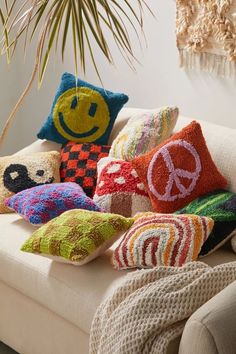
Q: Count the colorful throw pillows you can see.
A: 10